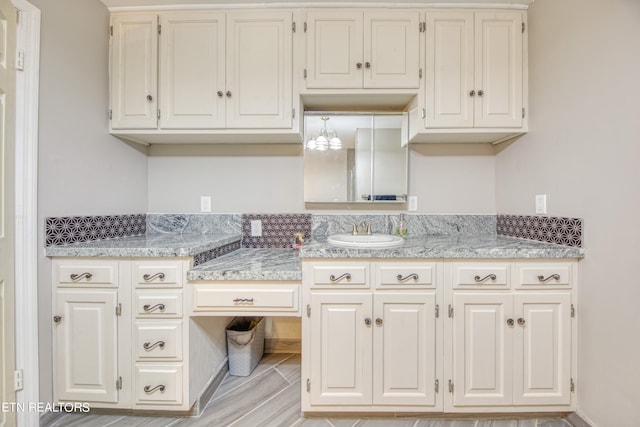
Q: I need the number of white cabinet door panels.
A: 12